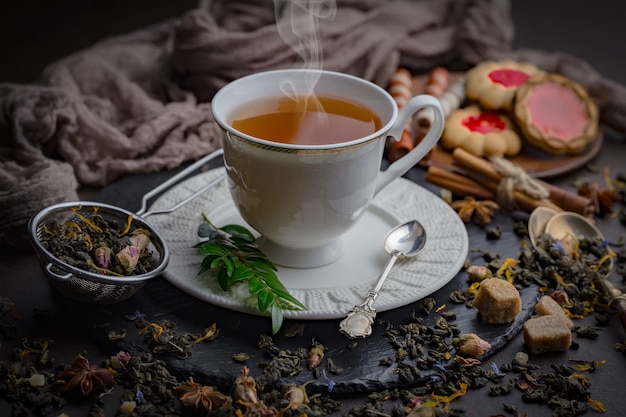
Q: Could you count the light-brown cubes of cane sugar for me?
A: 3